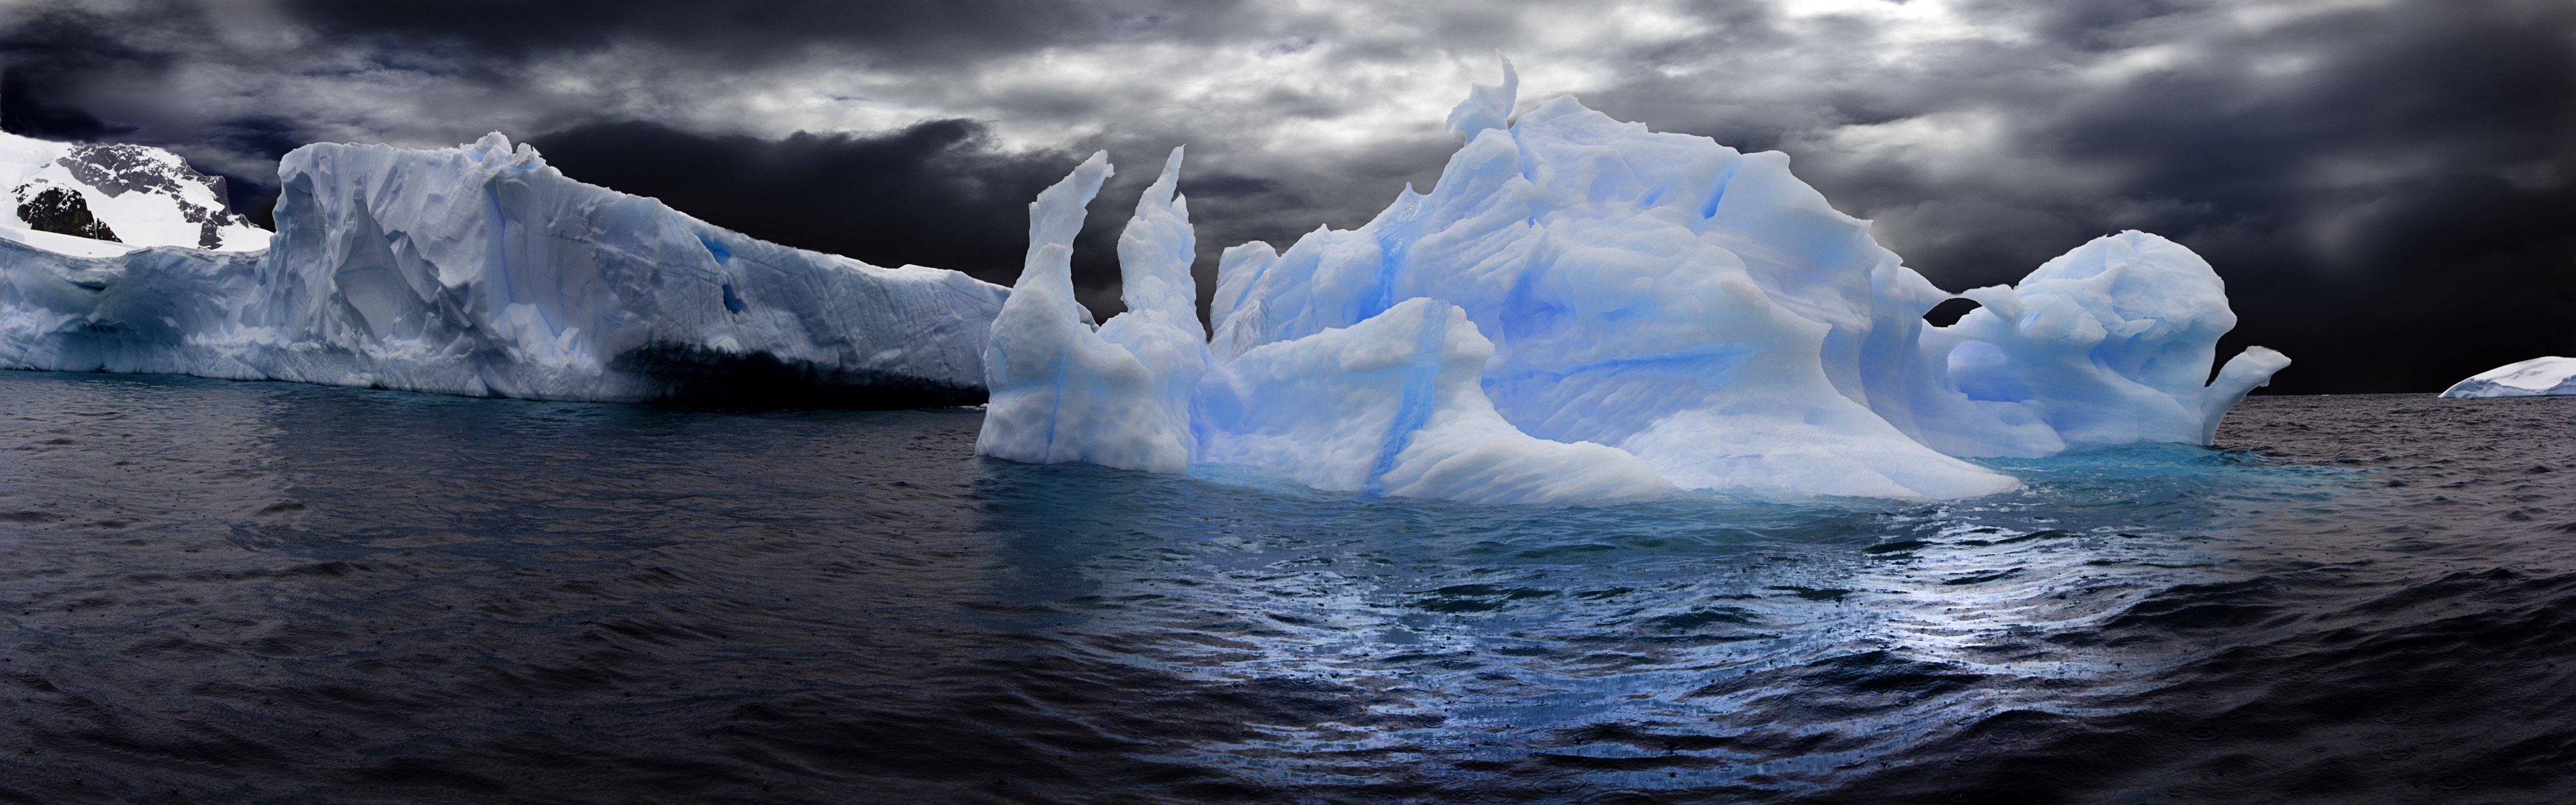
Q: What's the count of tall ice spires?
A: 2